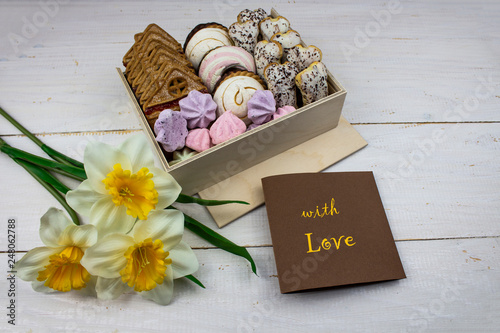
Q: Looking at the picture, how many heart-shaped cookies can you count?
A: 8